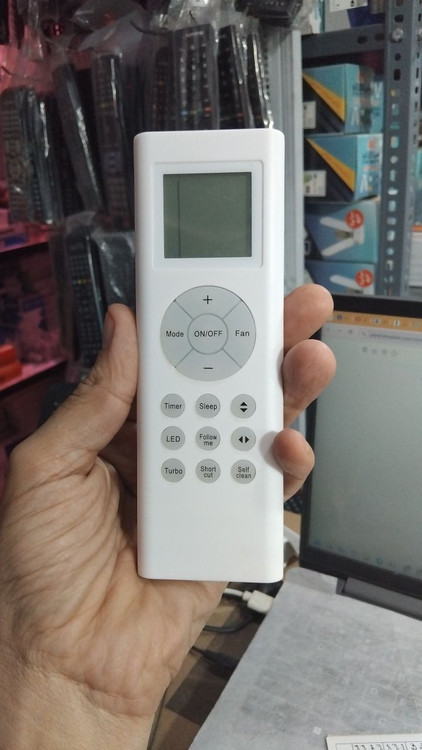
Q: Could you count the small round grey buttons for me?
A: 9